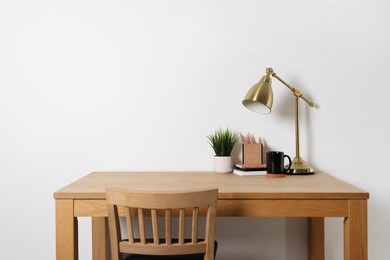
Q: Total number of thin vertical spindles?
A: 6